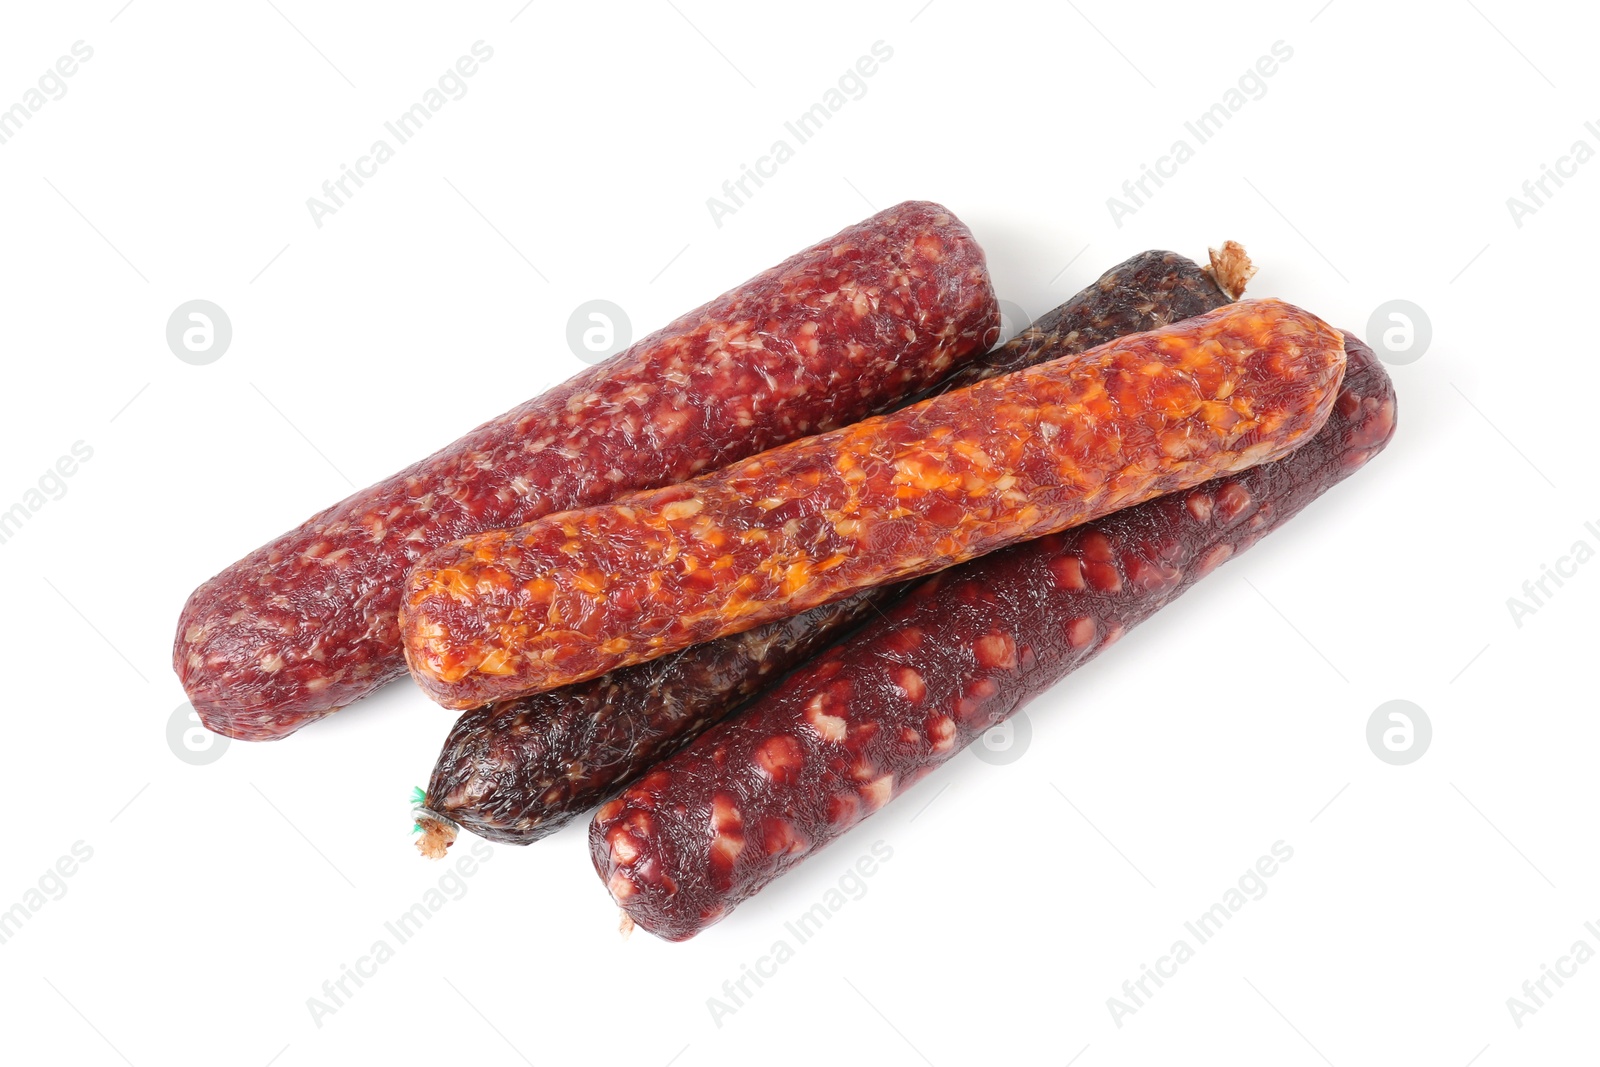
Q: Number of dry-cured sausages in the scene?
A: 4